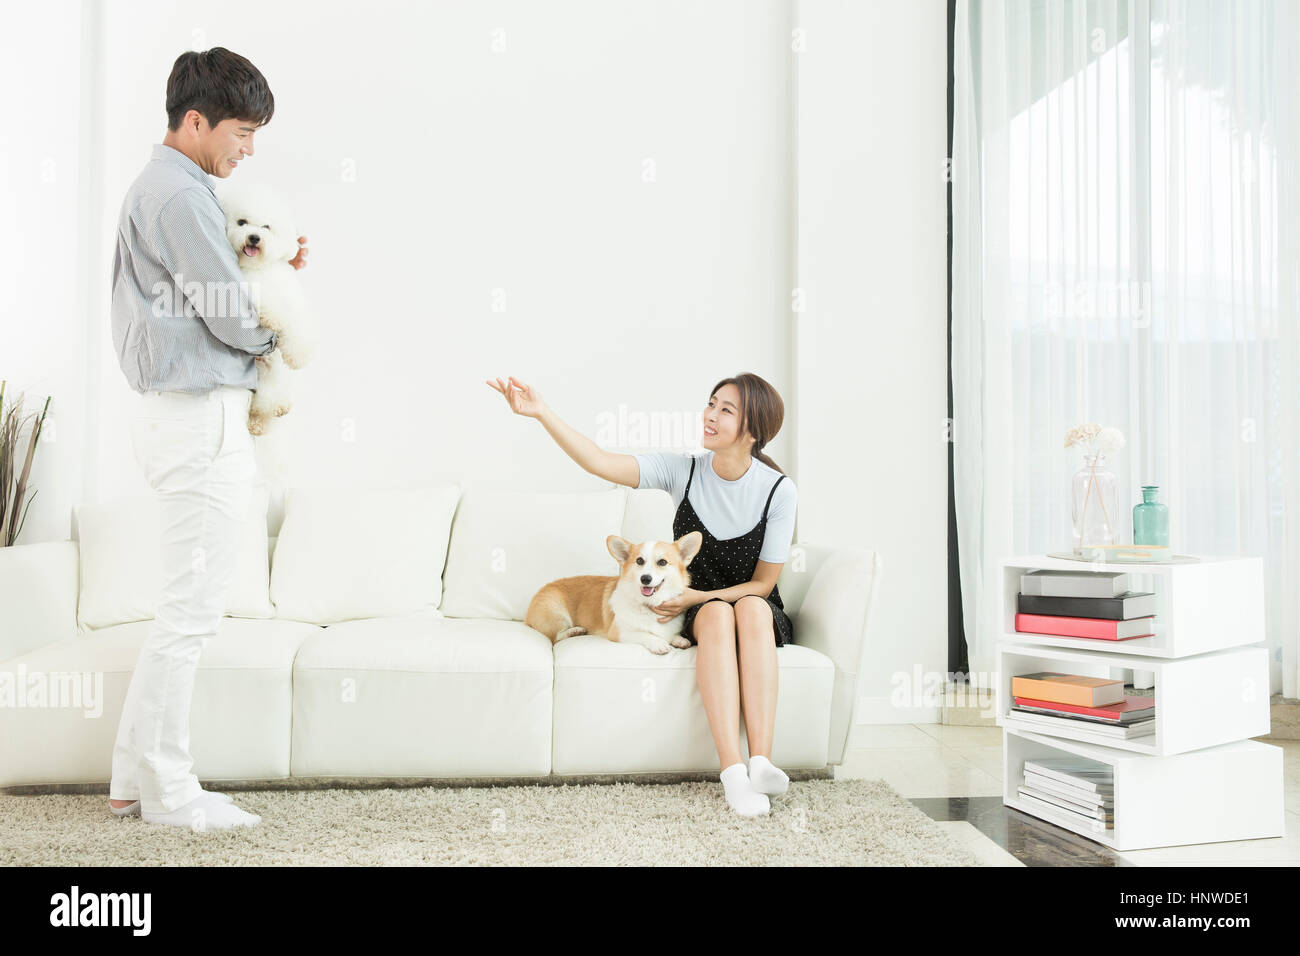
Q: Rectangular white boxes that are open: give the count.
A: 3